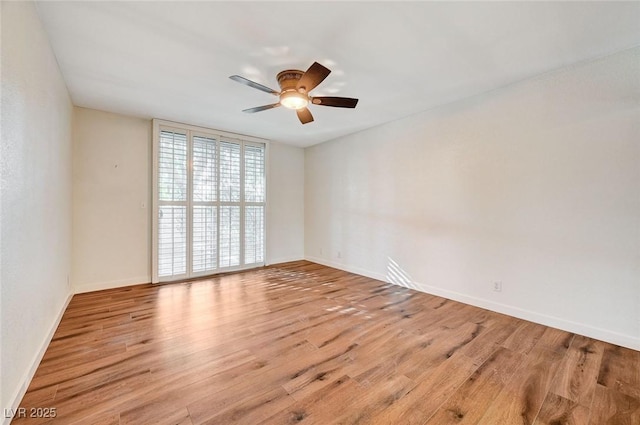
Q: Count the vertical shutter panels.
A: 4